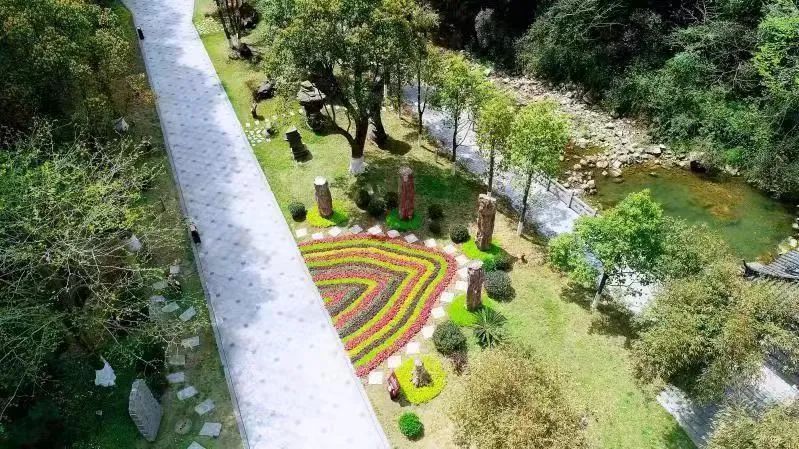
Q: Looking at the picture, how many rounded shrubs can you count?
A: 11